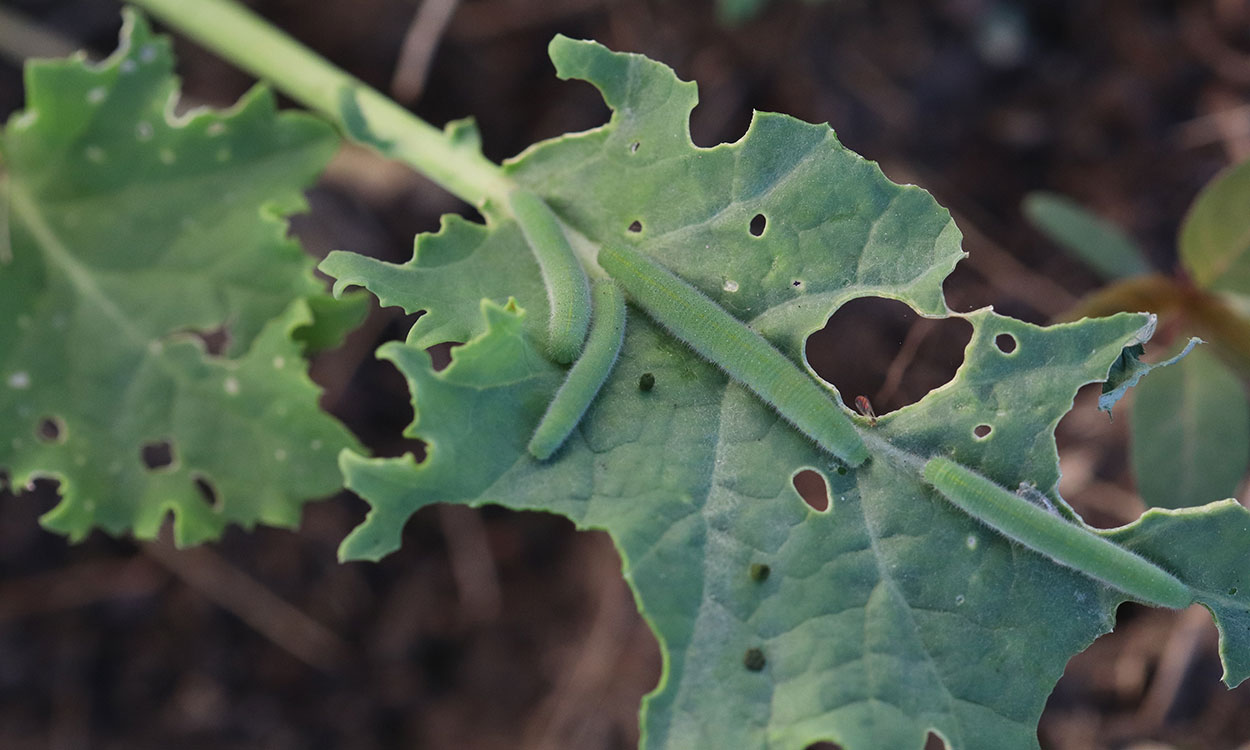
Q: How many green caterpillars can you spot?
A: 4